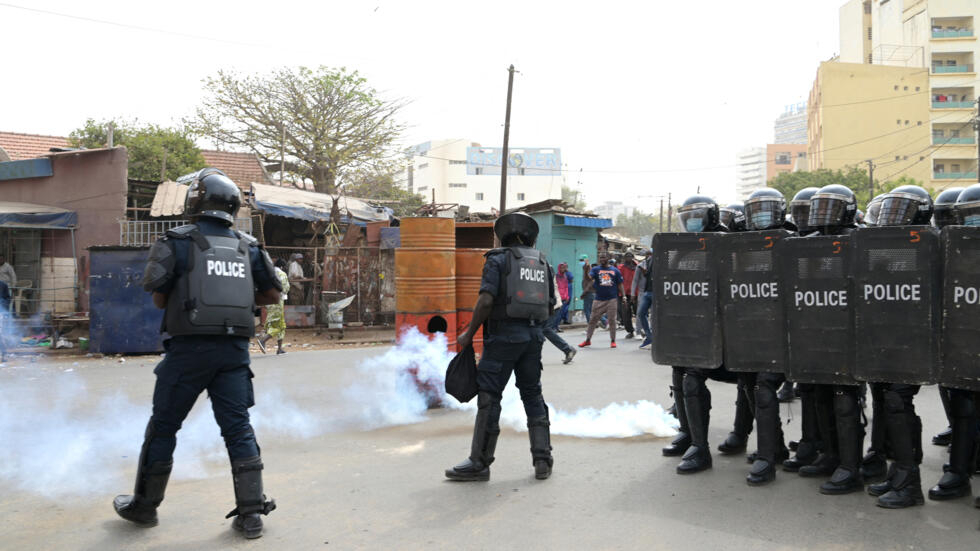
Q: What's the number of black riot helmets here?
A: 11